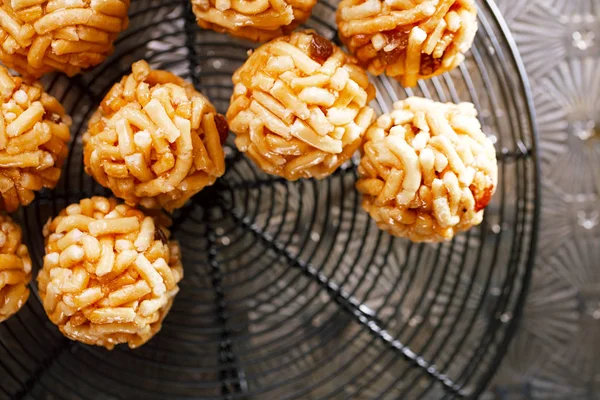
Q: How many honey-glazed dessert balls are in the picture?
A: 9